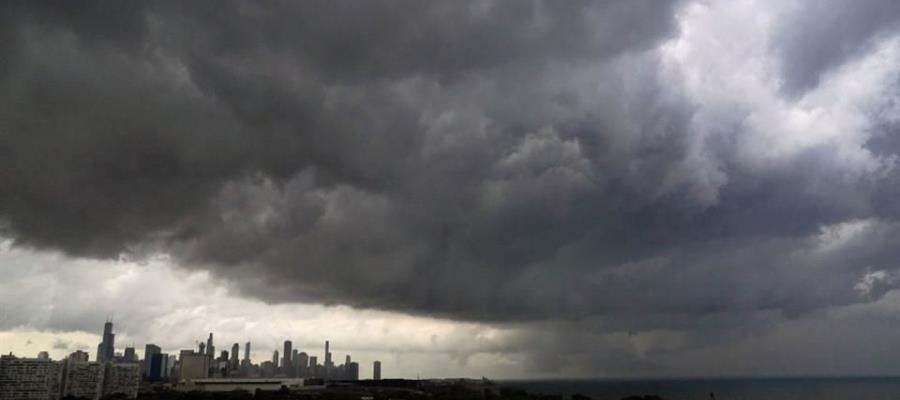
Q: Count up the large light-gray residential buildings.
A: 3